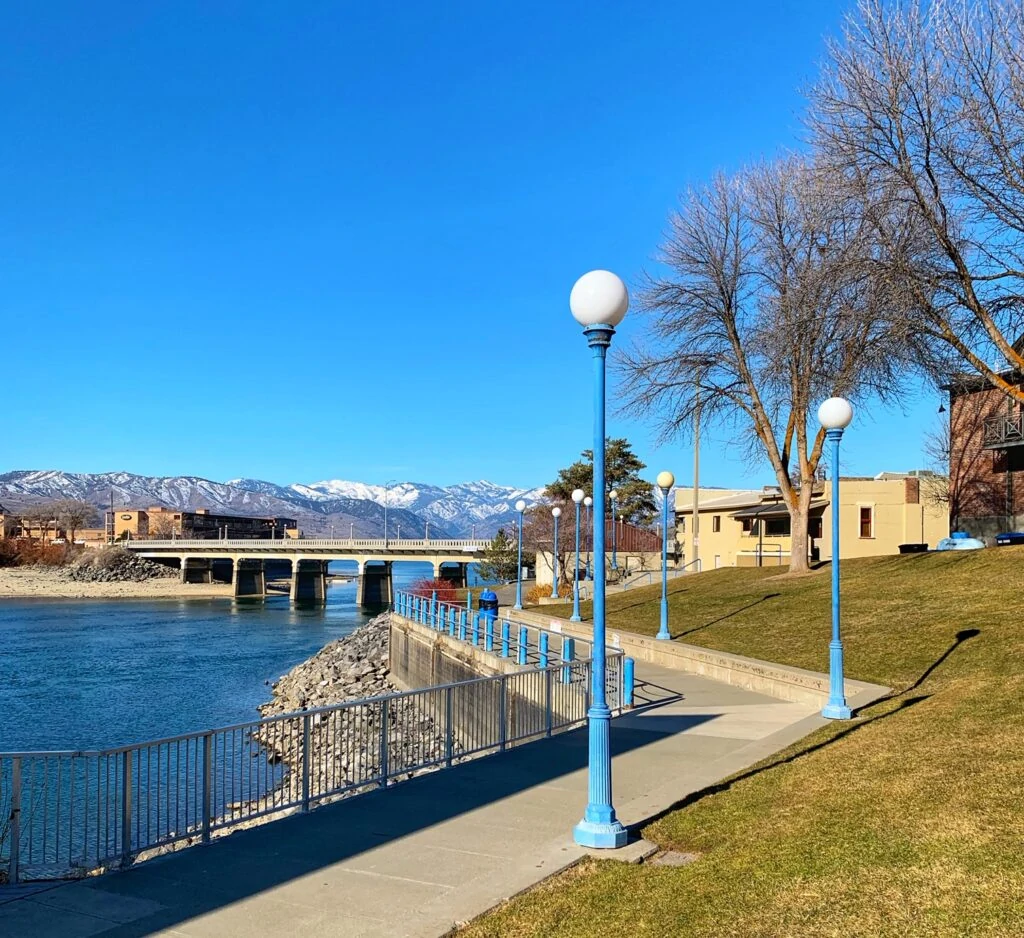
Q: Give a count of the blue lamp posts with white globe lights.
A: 8